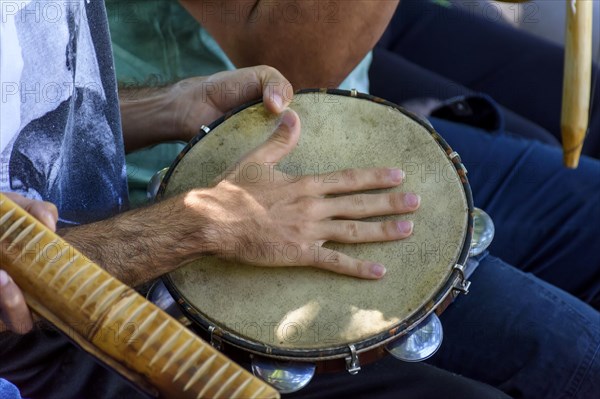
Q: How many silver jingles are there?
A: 5